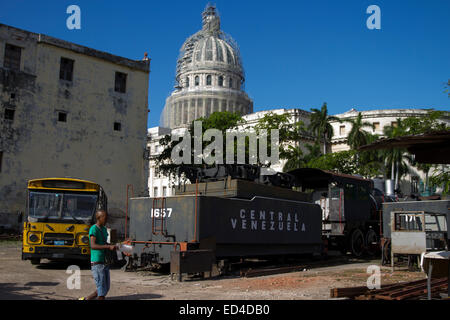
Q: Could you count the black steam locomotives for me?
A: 1